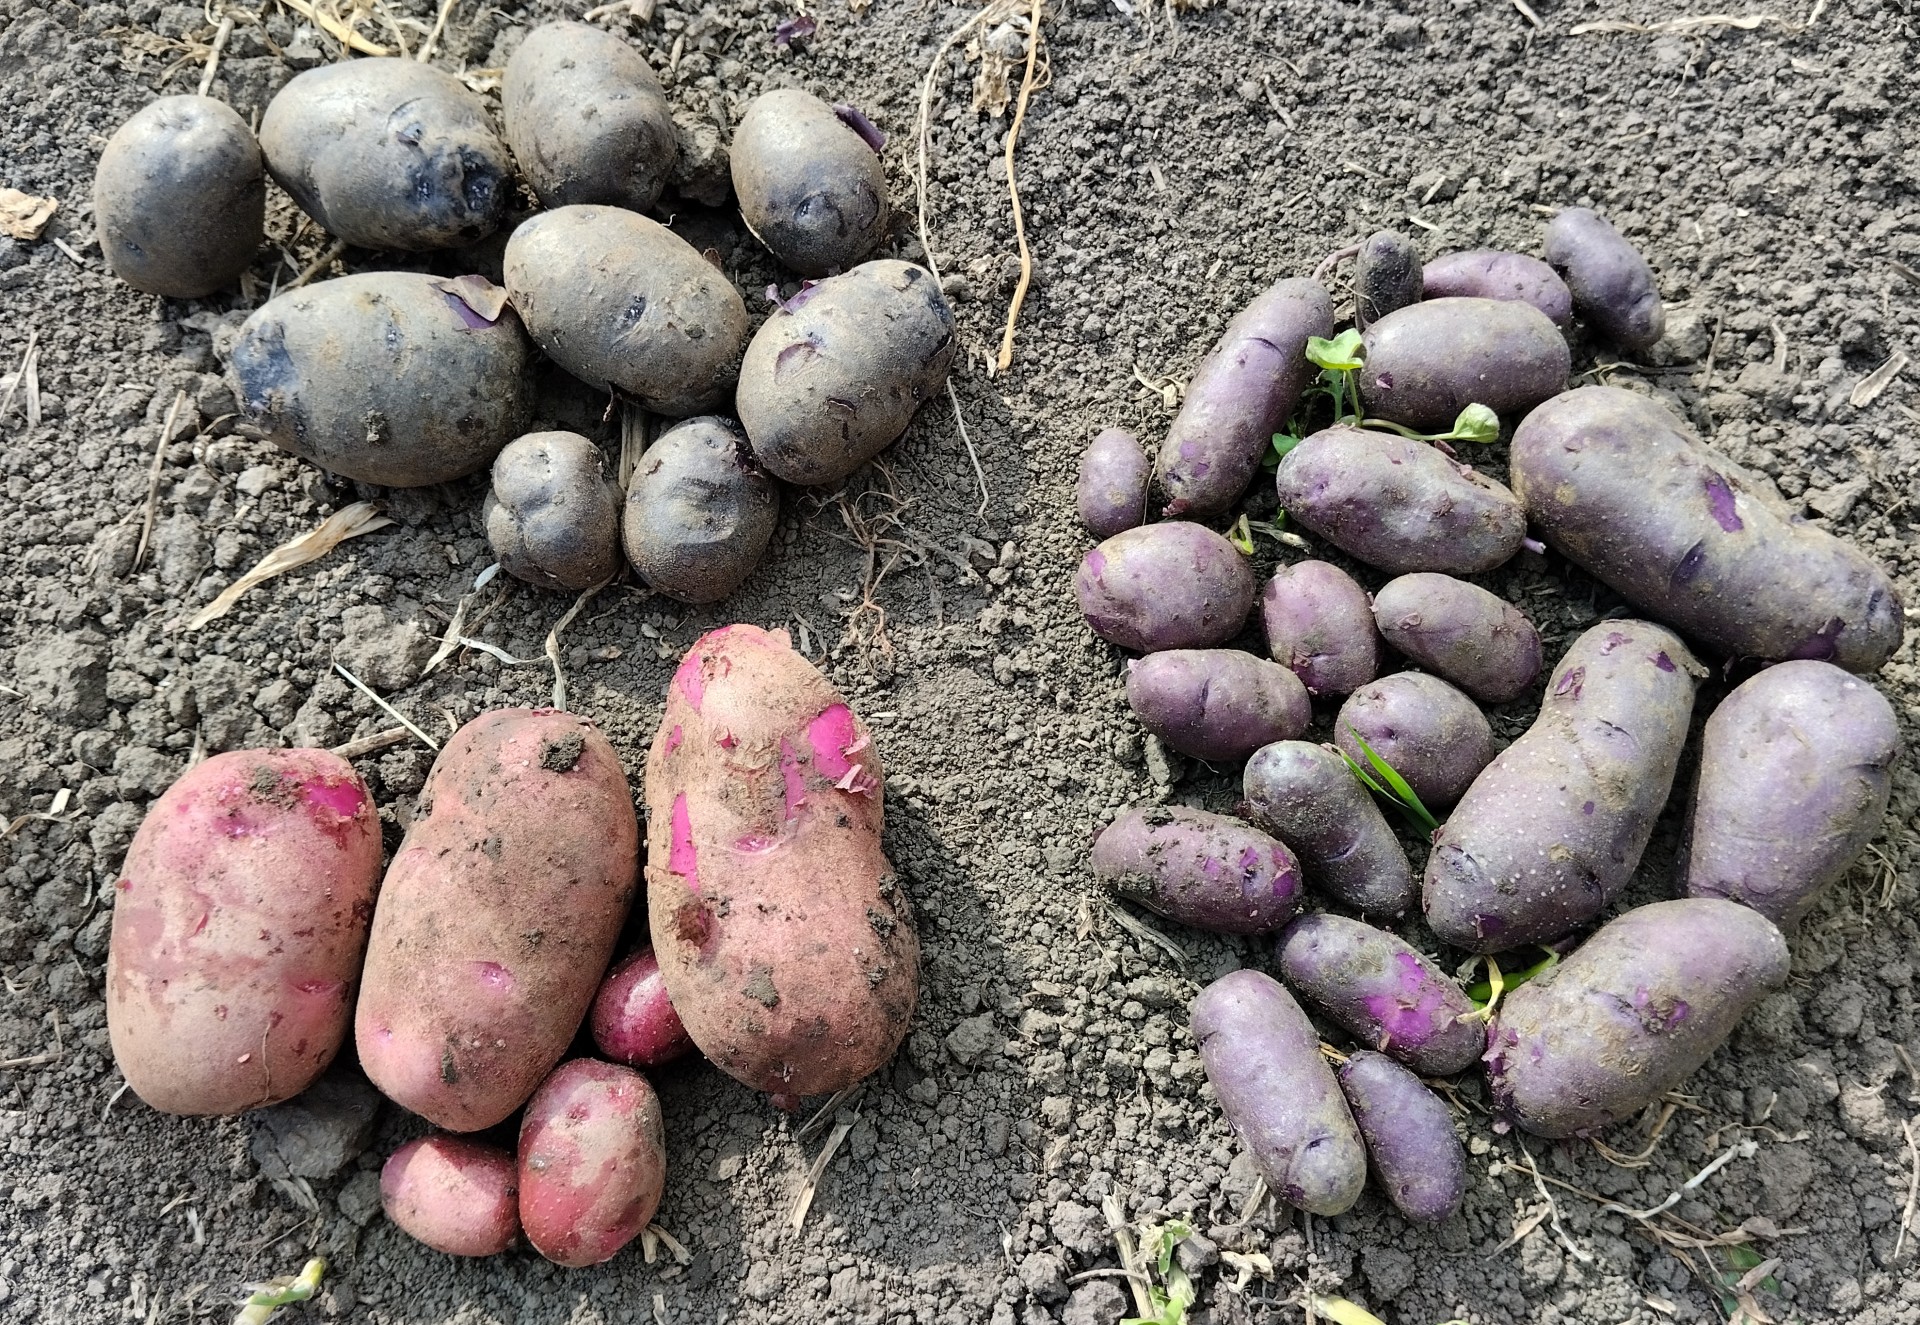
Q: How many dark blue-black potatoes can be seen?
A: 9